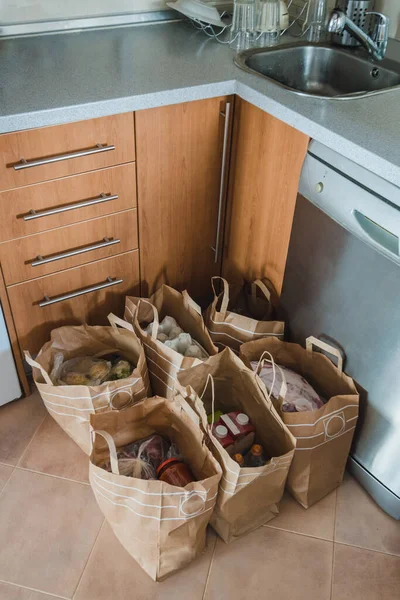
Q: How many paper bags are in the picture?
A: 6